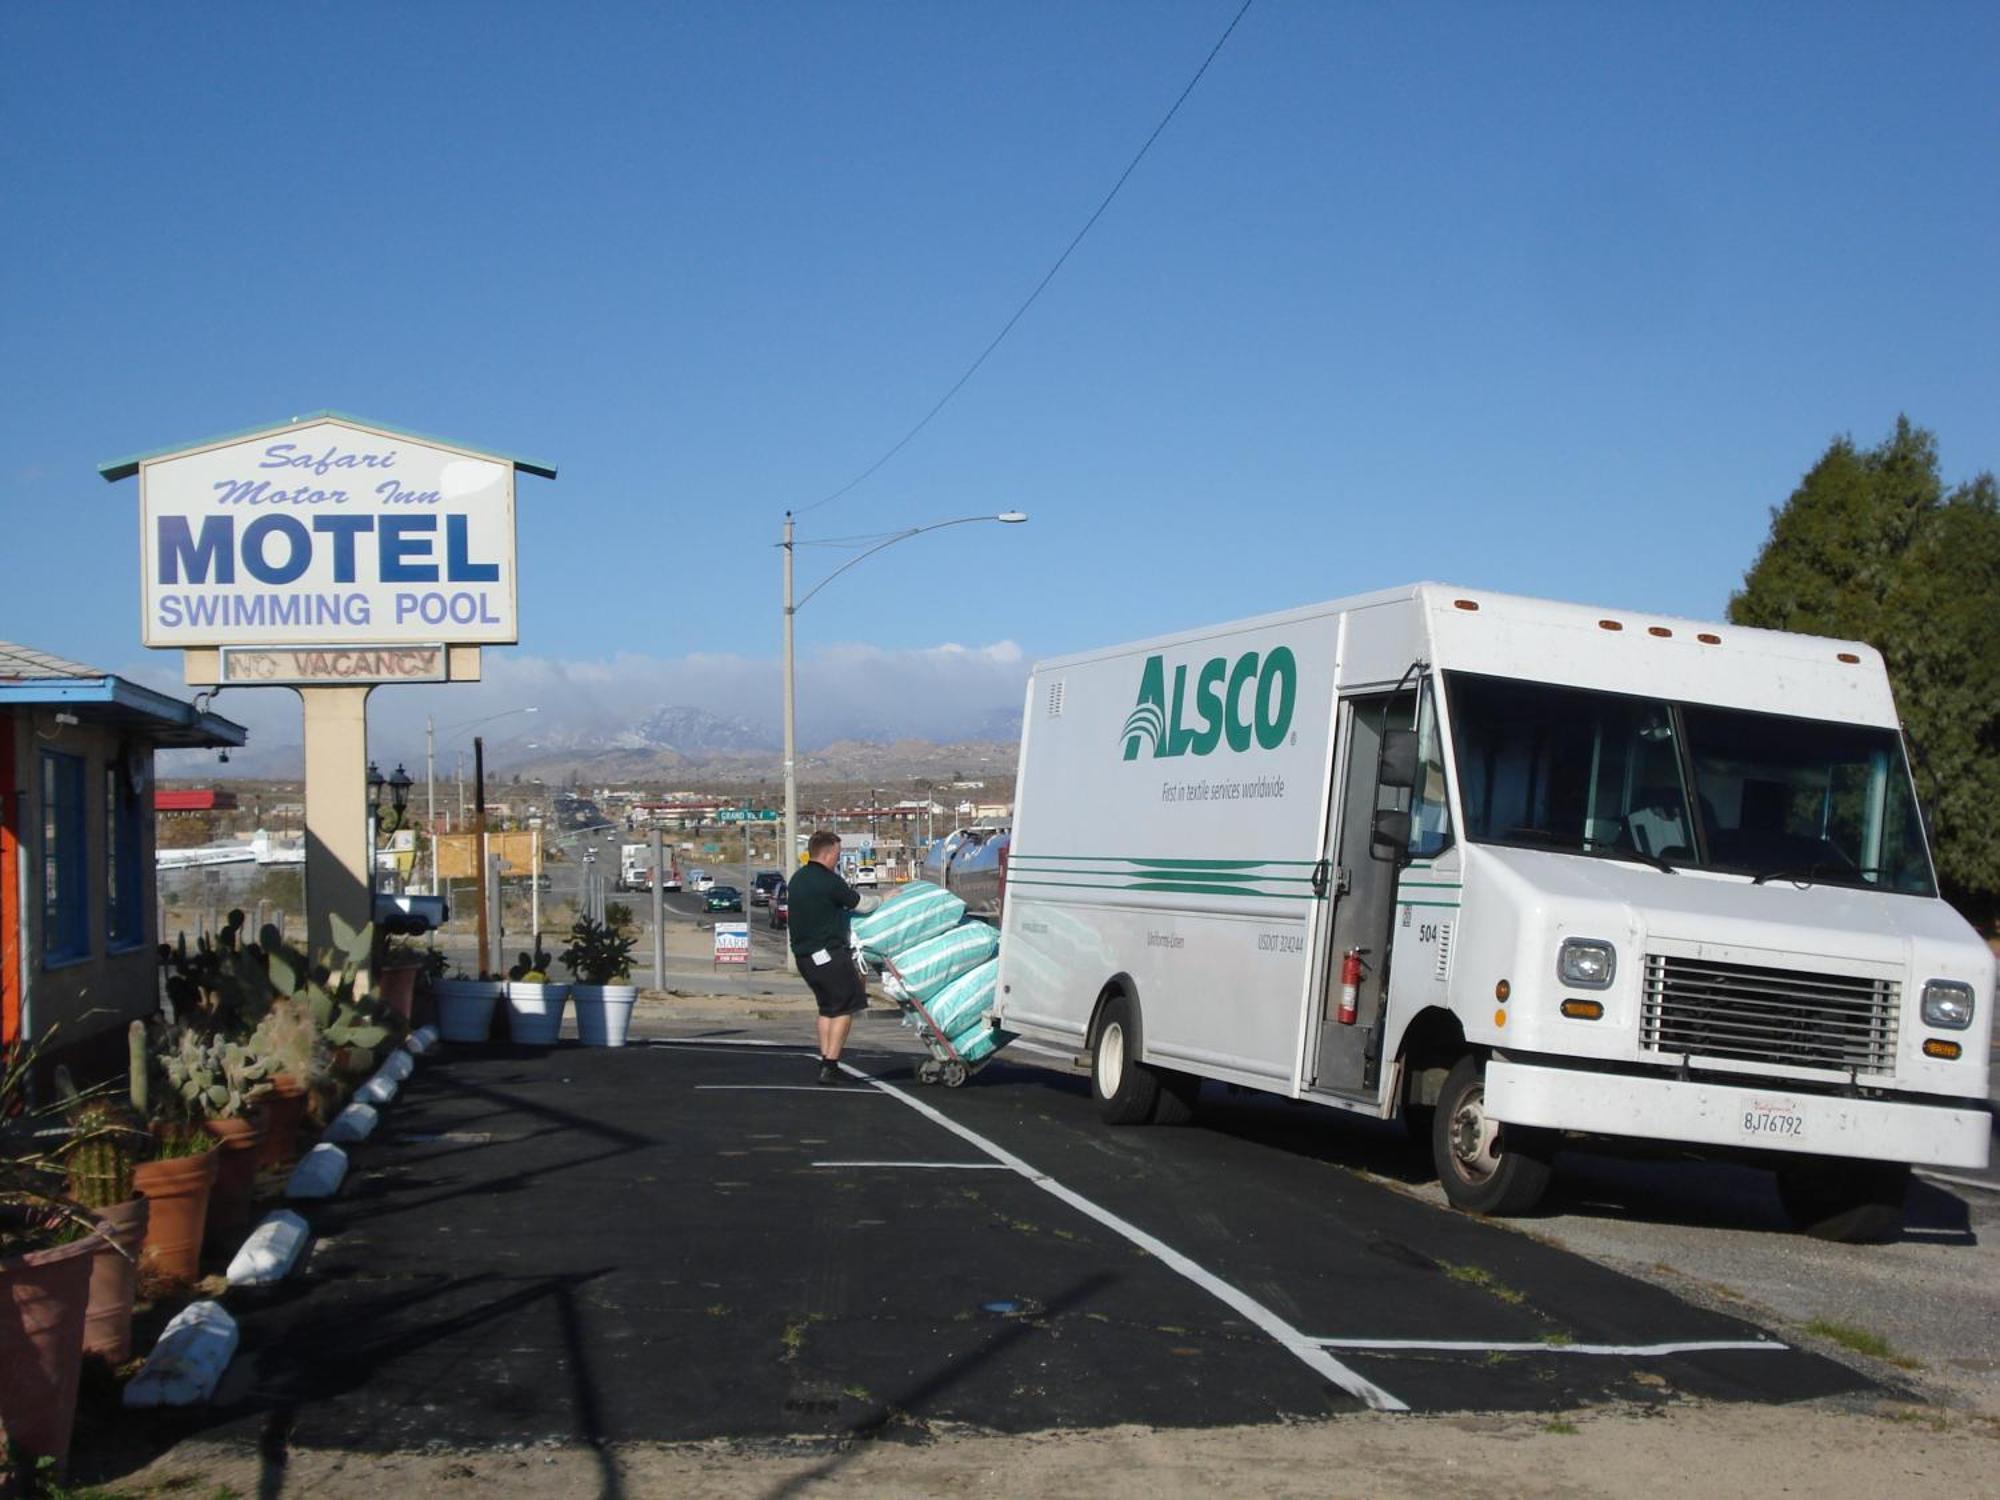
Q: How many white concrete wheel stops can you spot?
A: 7